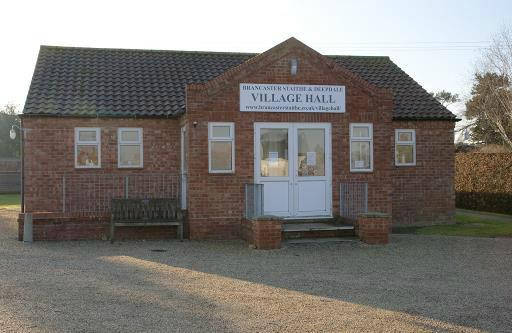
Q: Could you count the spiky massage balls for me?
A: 0